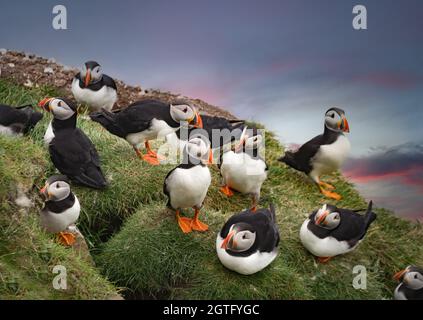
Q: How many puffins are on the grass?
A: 12